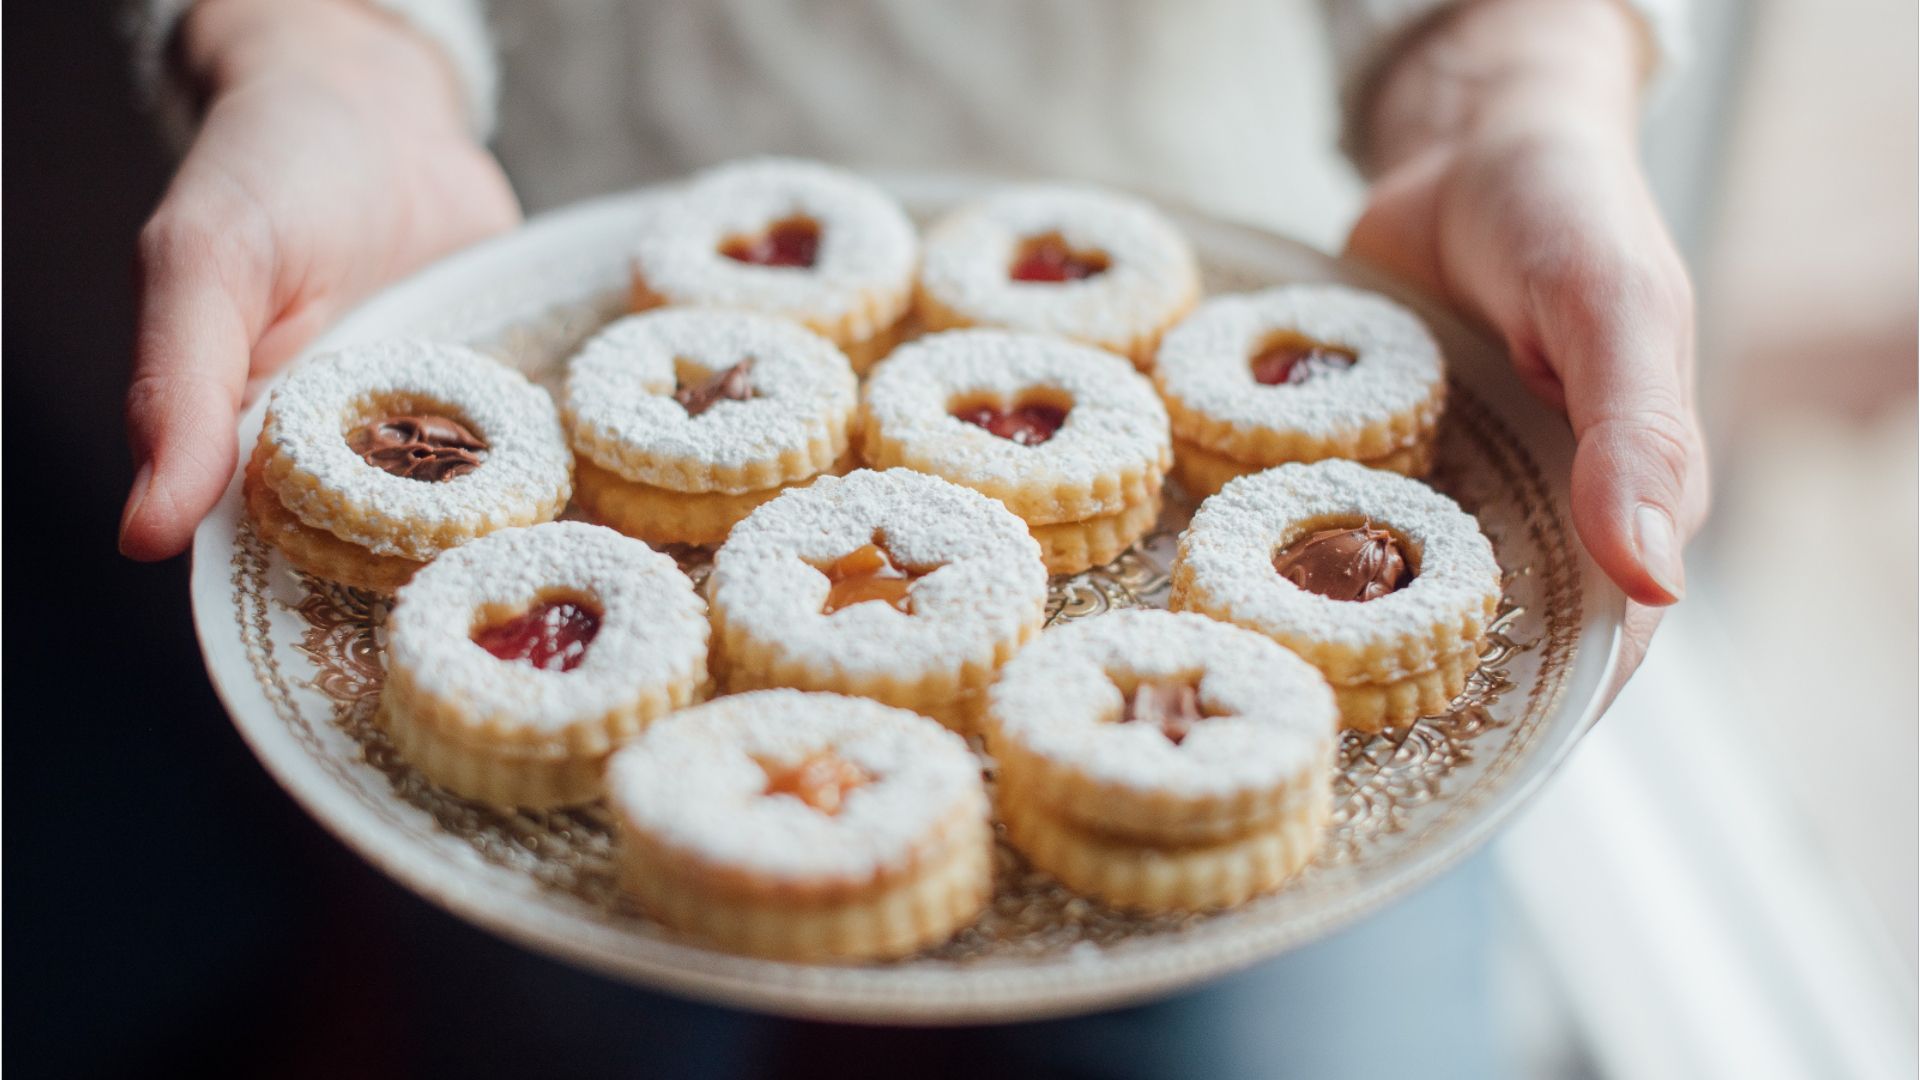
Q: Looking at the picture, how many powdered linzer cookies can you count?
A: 11